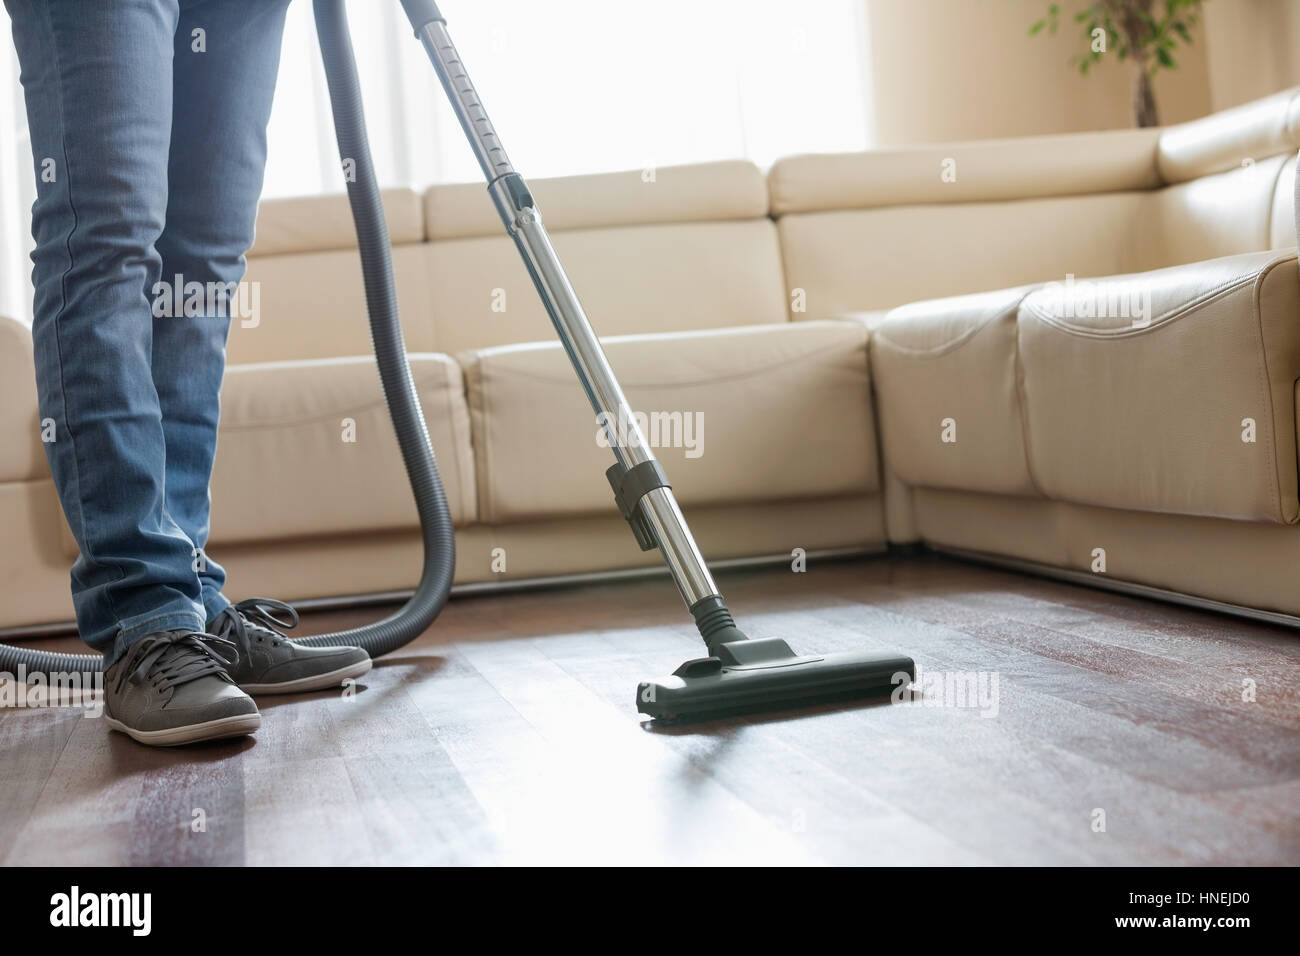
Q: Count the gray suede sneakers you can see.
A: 2